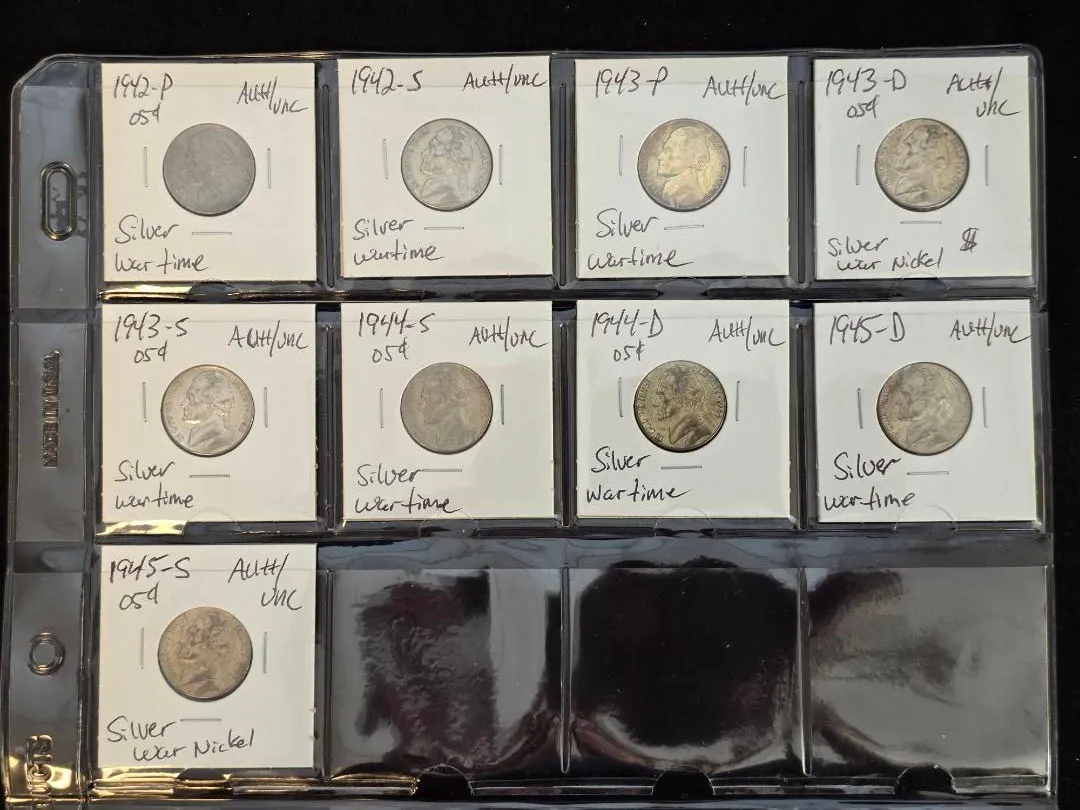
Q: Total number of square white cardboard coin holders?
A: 9